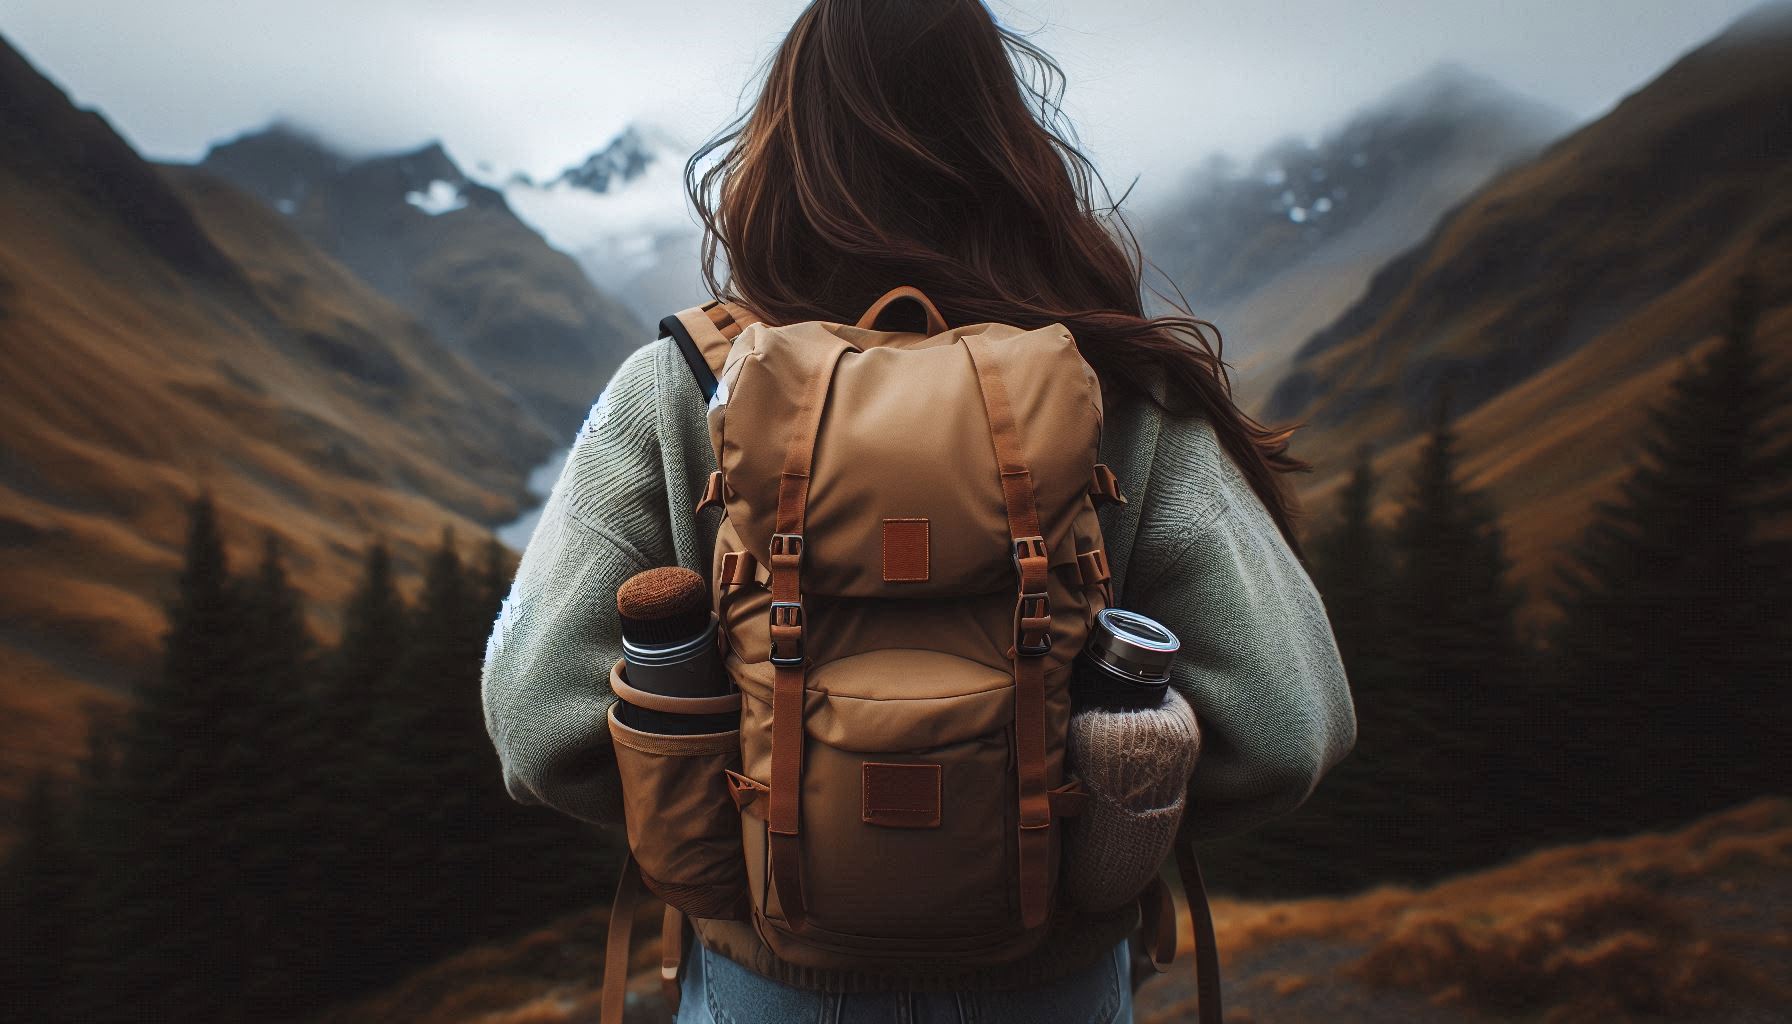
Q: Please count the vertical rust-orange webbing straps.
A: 2